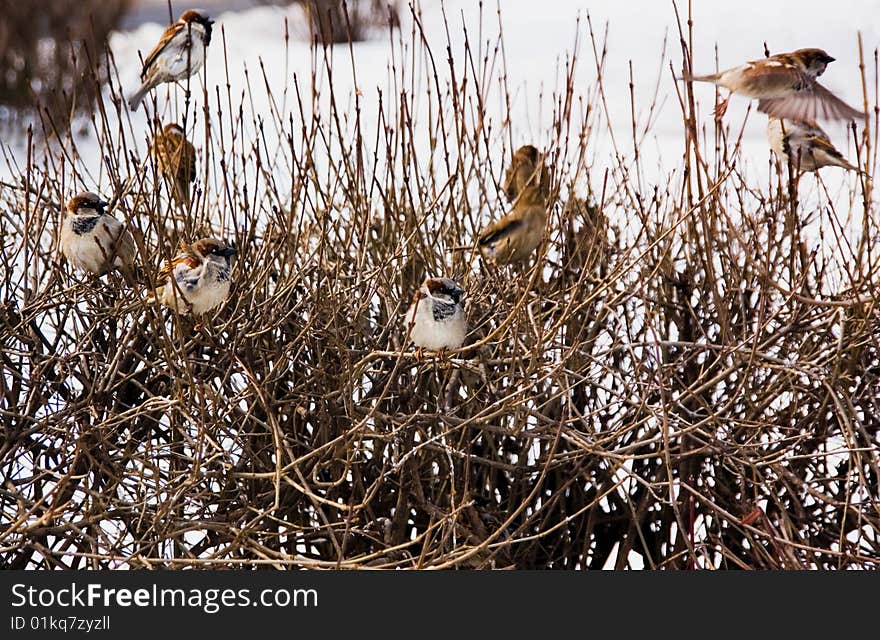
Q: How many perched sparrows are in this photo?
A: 8